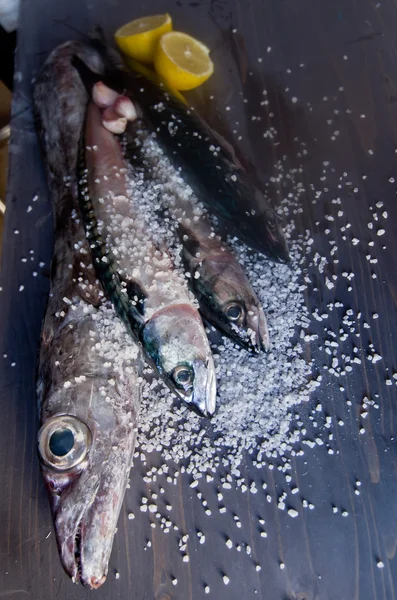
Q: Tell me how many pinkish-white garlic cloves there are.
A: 3